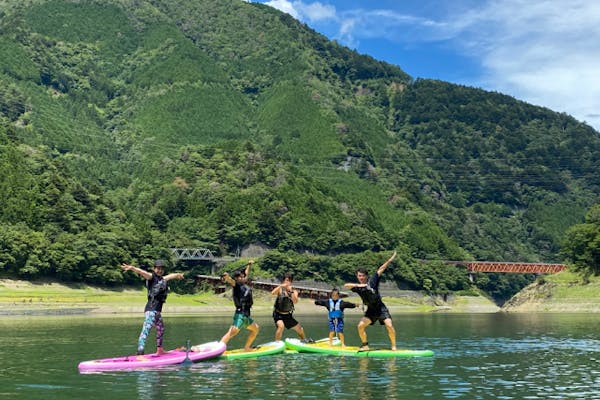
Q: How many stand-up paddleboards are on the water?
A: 4